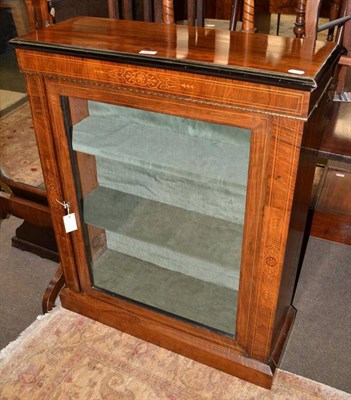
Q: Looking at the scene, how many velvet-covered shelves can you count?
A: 3